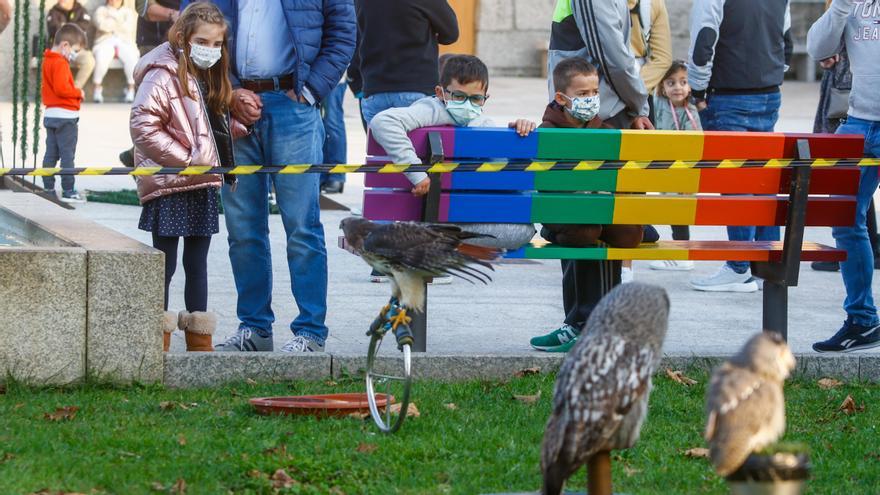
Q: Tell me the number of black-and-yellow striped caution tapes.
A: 1